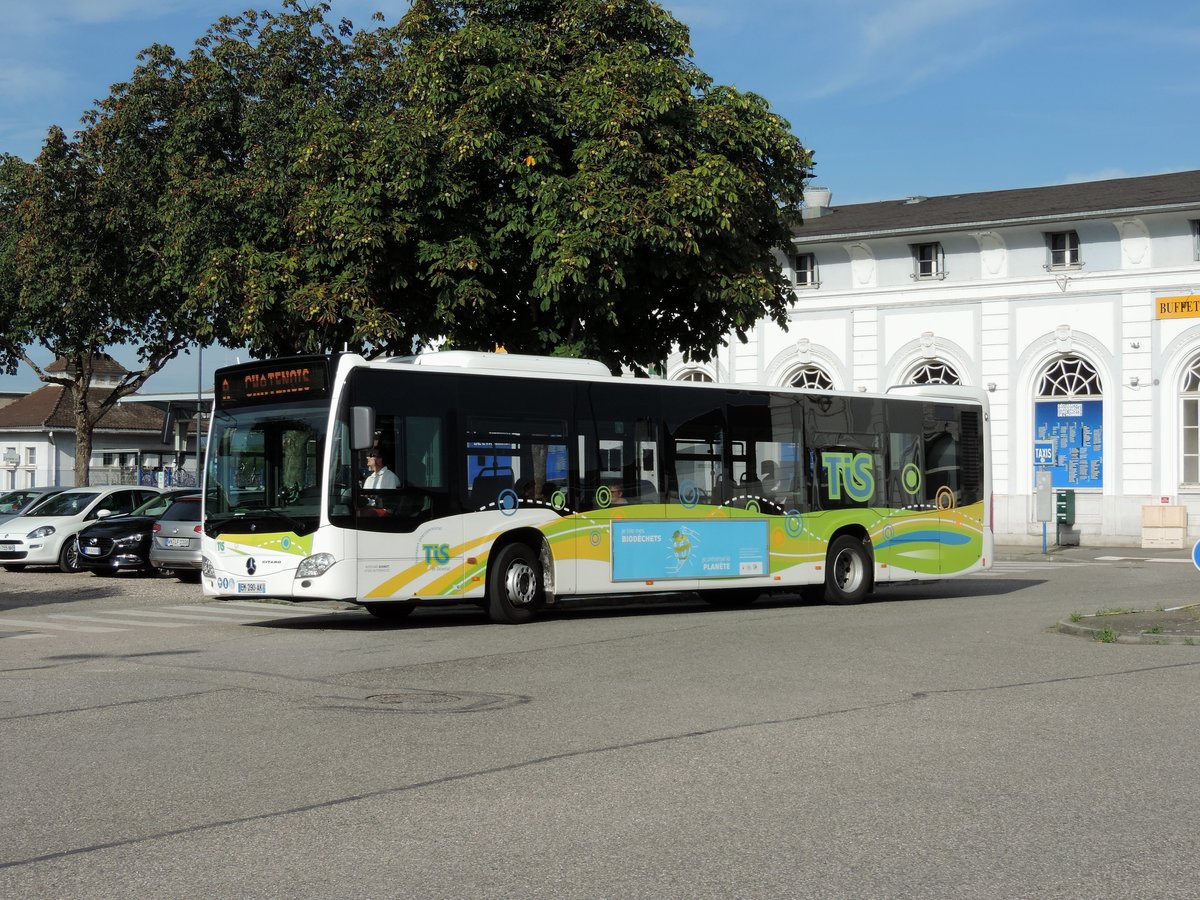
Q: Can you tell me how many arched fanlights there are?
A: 5